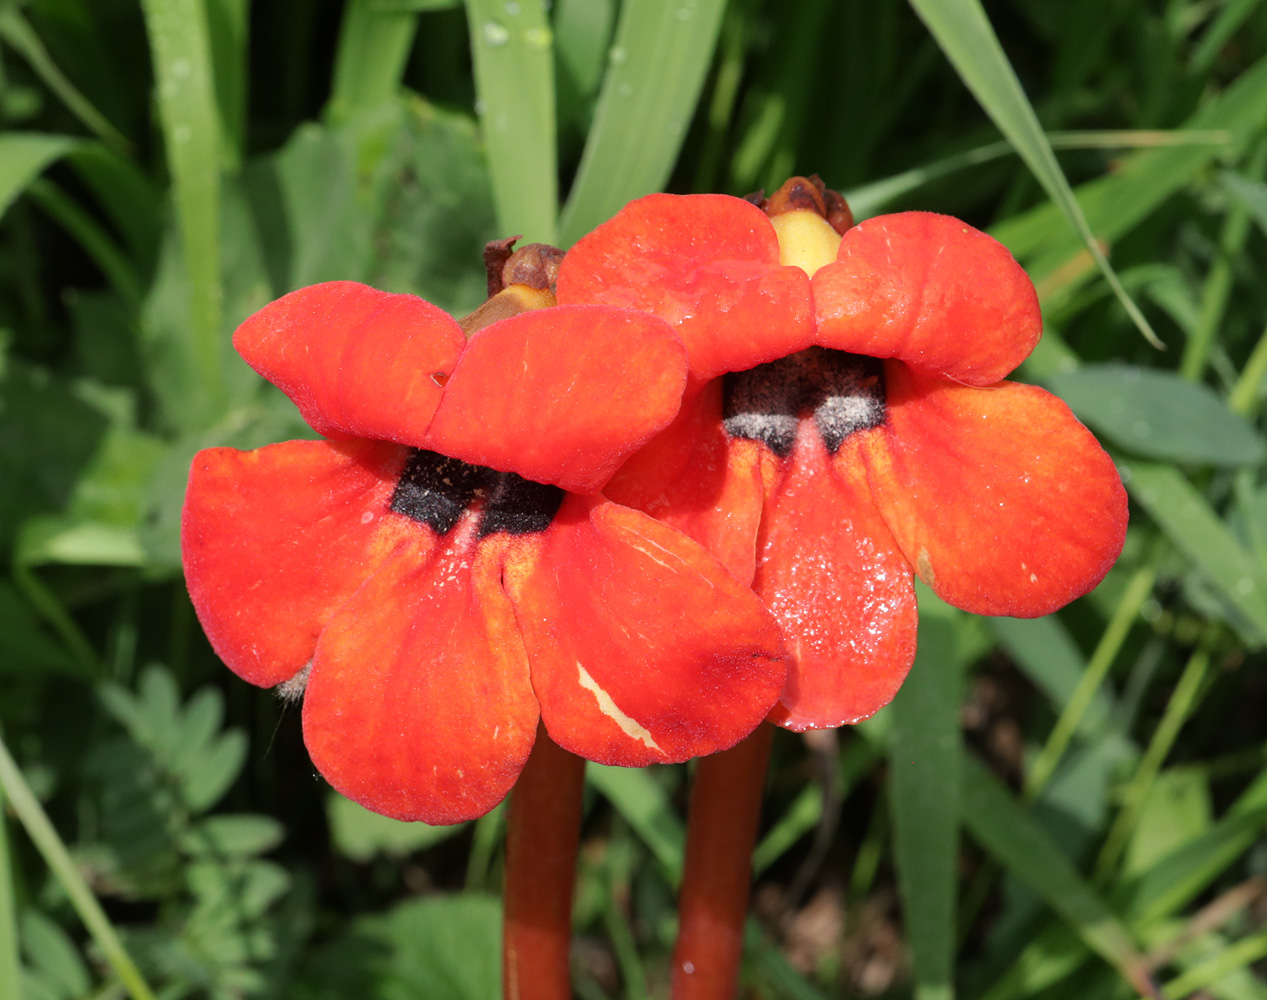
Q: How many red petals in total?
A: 10